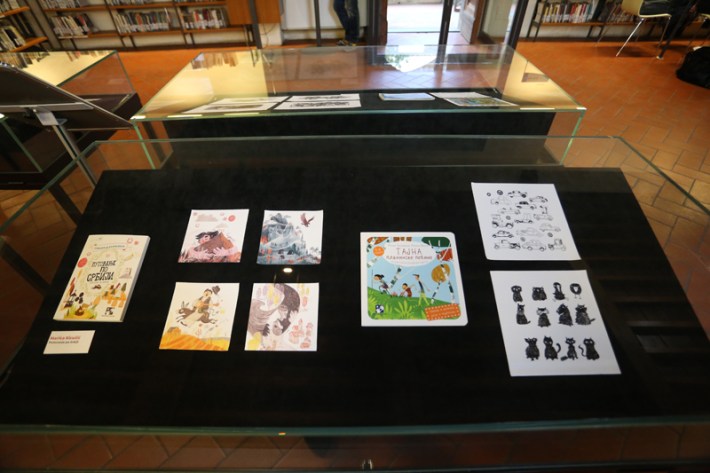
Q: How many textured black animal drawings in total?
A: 12